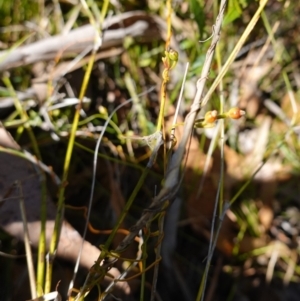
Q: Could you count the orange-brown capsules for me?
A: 2